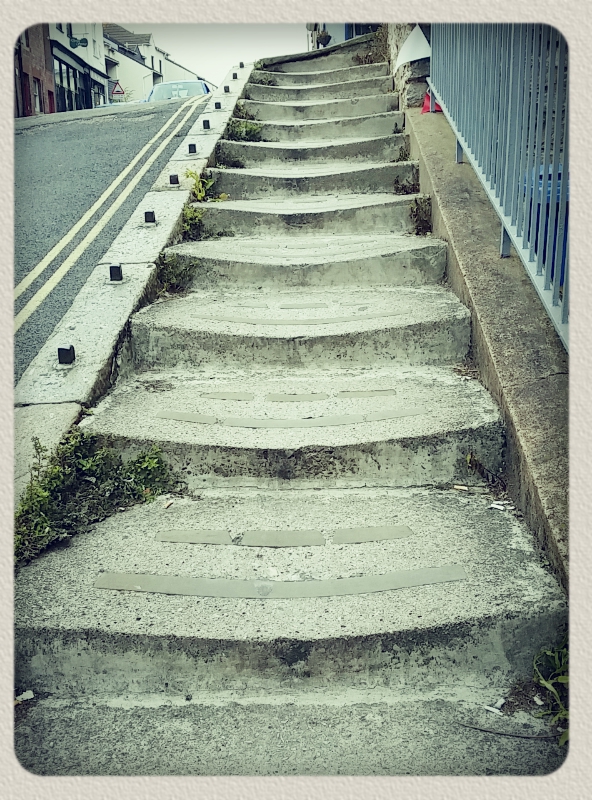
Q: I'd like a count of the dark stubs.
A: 10